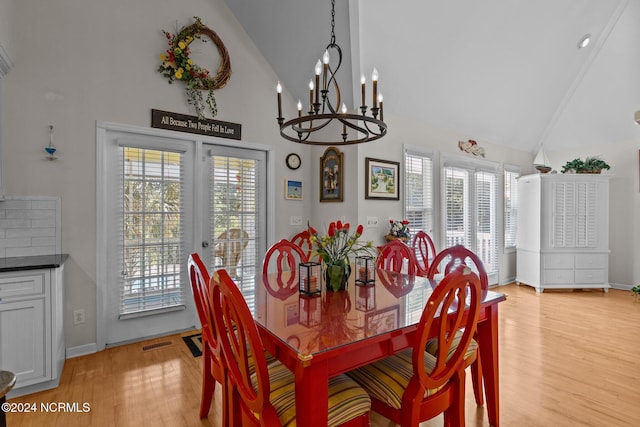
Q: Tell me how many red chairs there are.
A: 8